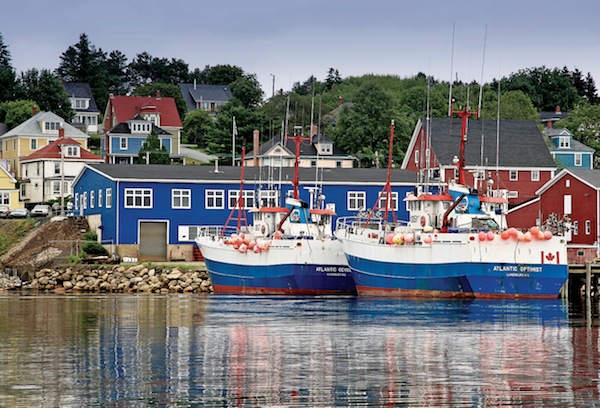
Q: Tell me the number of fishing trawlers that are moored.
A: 2